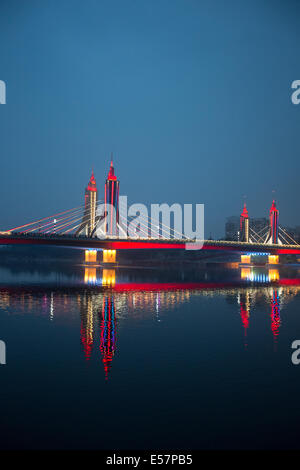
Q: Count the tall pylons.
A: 4